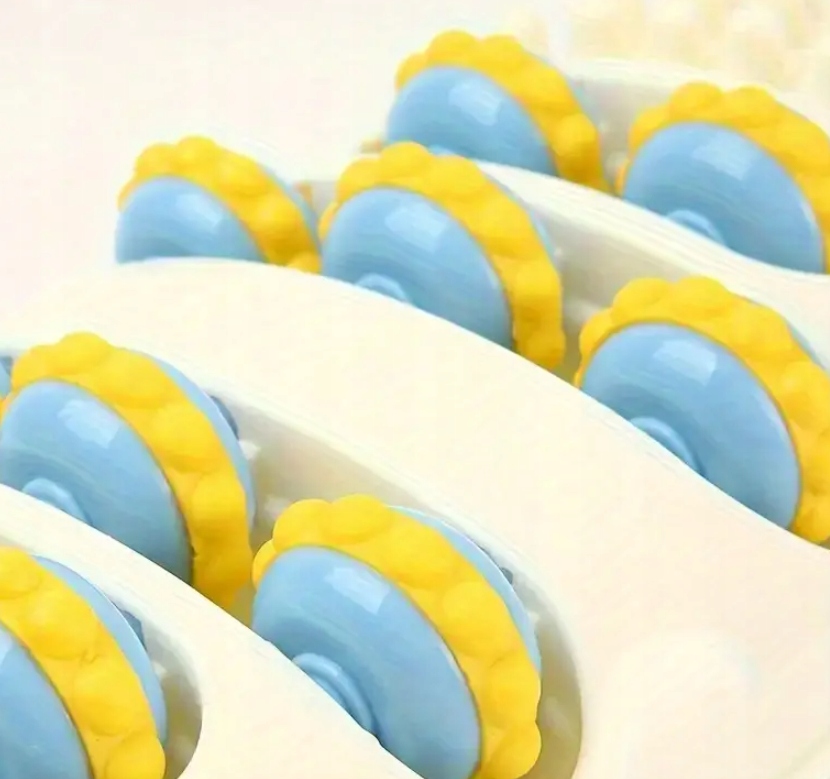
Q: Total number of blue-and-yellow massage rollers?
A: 8